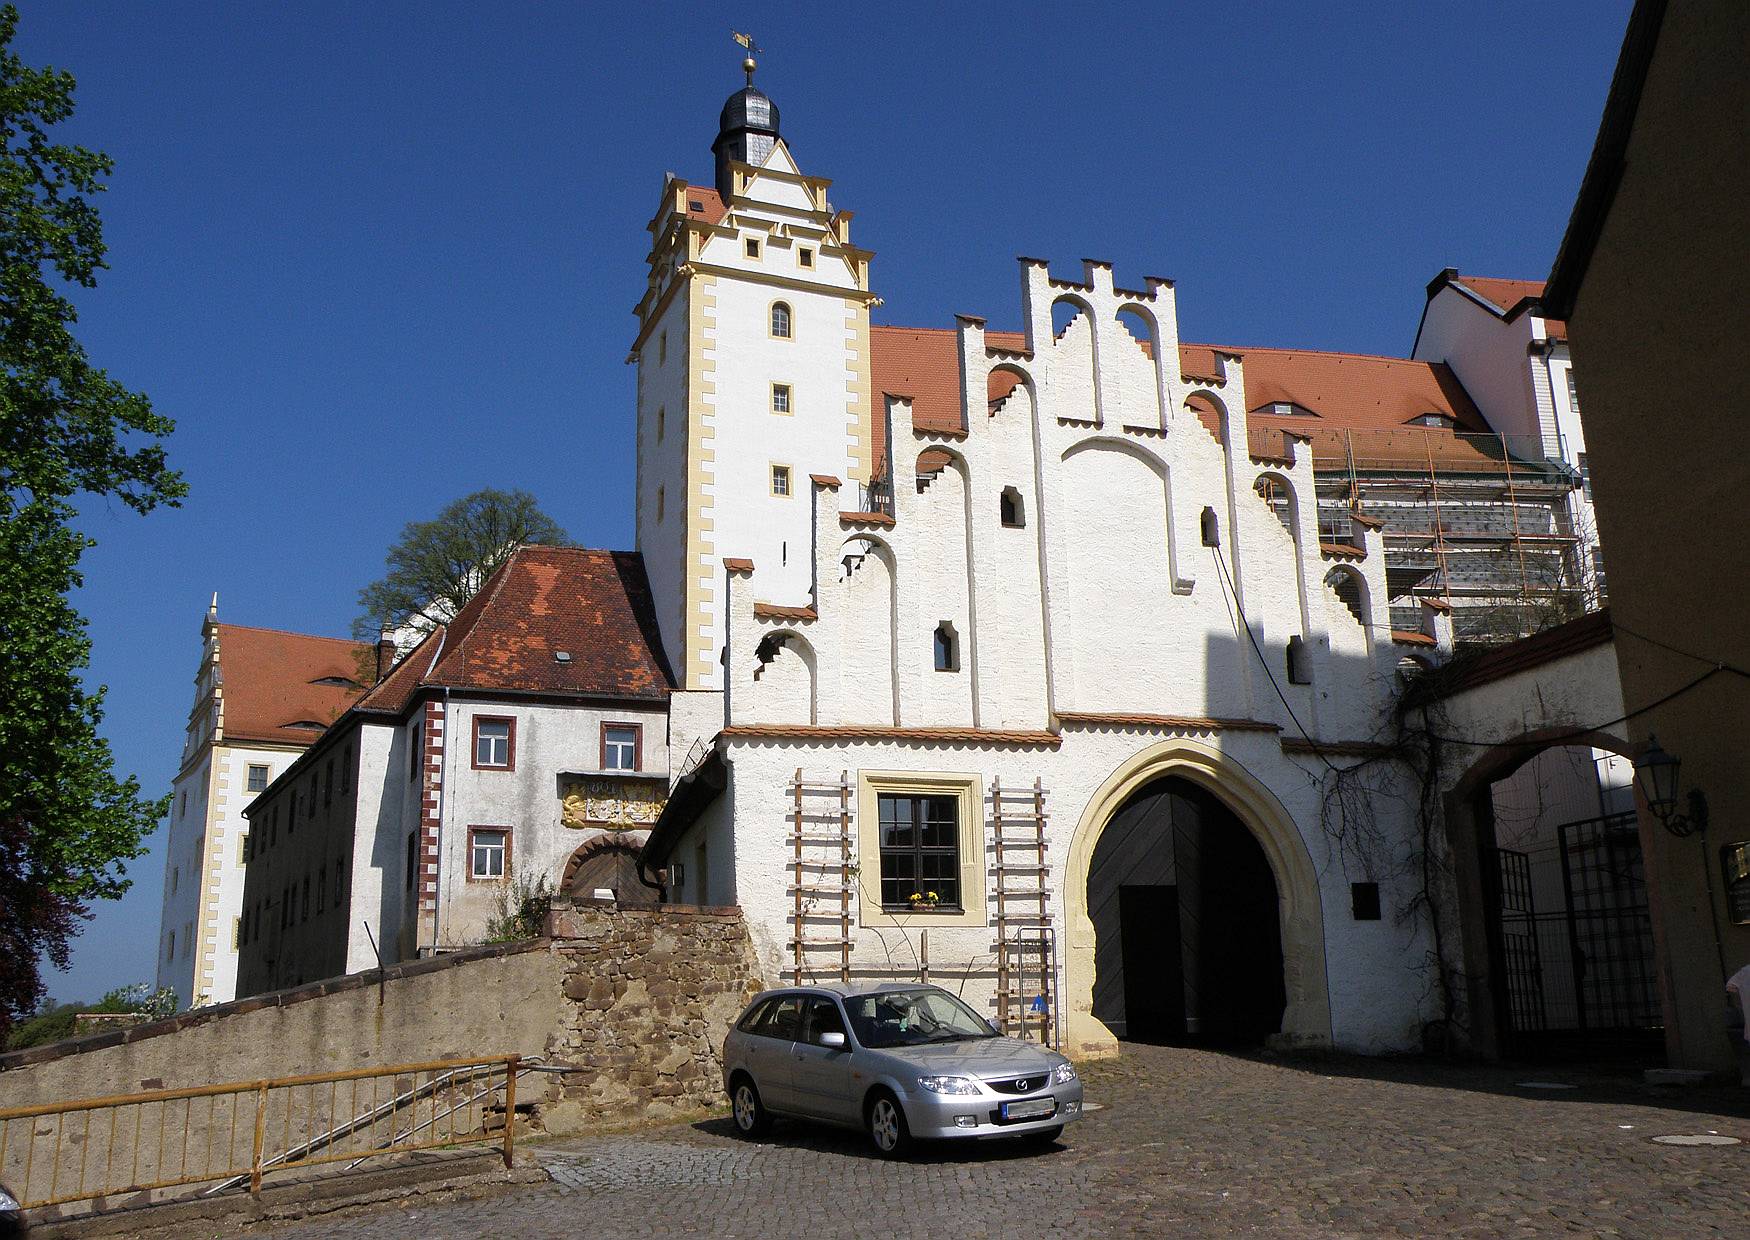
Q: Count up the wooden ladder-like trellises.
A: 2